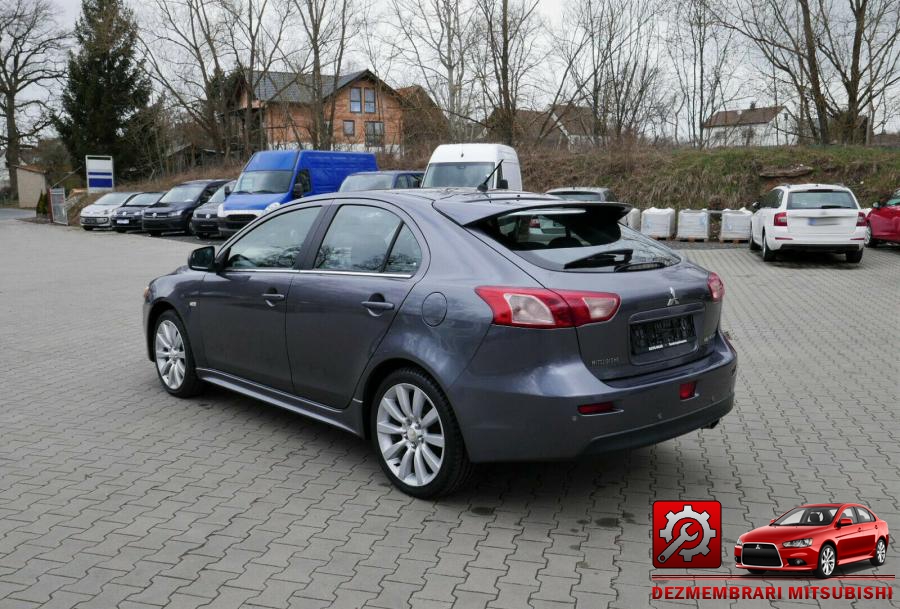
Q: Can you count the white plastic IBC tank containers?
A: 4